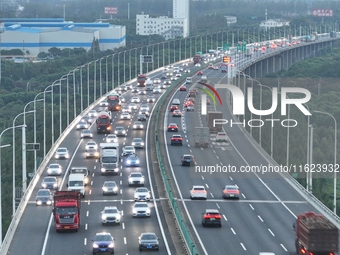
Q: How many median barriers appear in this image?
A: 1